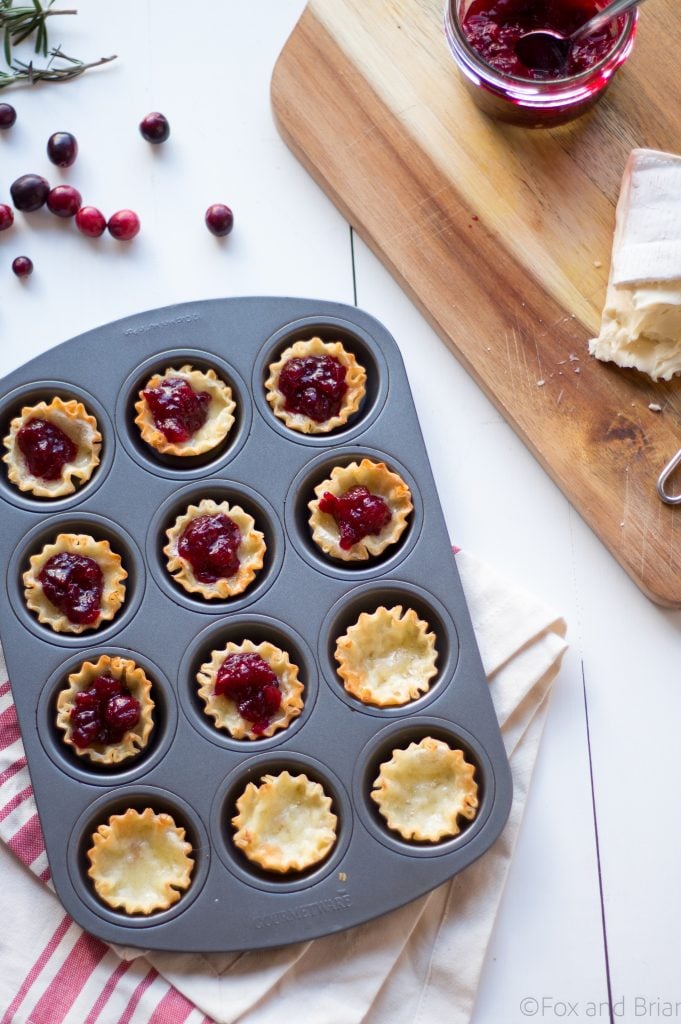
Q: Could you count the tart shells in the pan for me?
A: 12